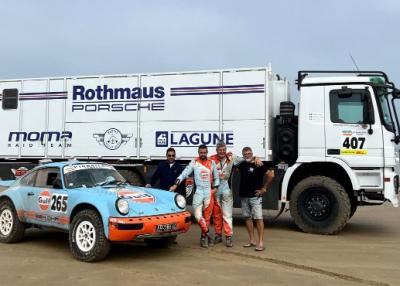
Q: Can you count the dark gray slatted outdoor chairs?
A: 0